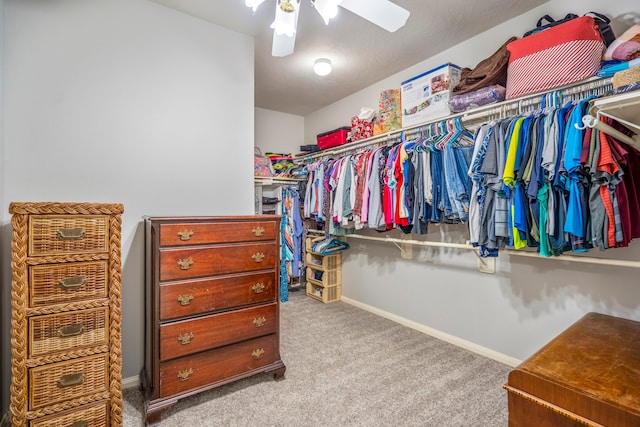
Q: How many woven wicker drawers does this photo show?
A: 5